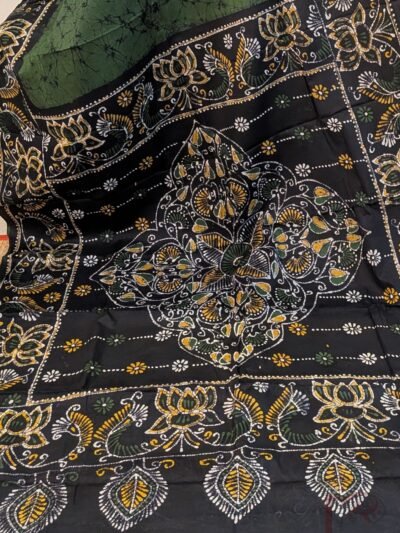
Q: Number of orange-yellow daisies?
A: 14